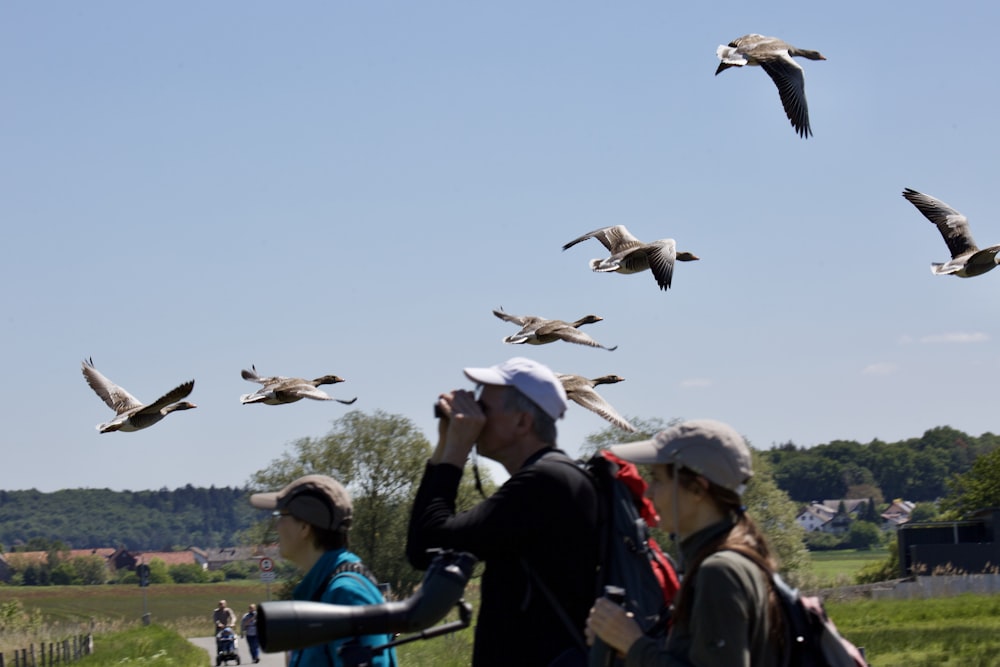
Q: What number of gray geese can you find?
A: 7